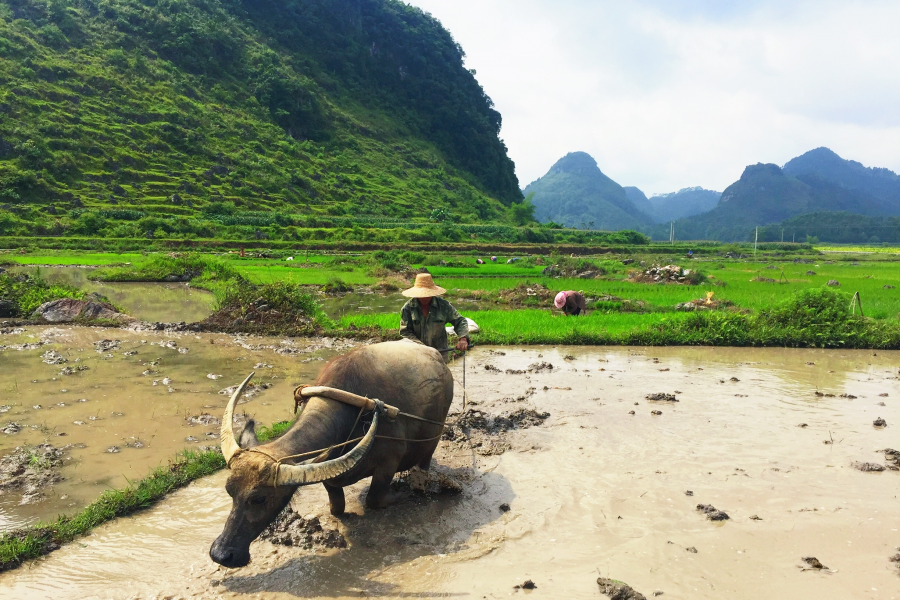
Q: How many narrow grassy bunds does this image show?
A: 1